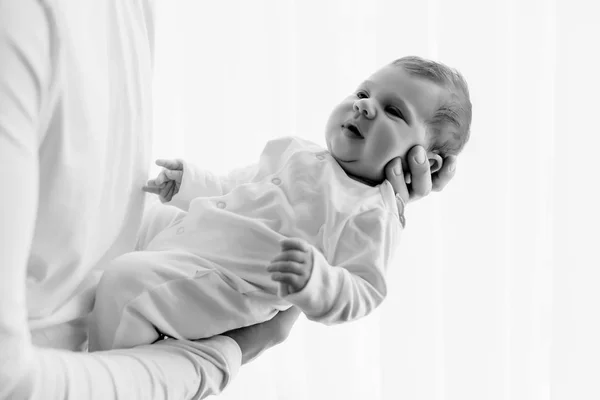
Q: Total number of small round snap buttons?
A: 4